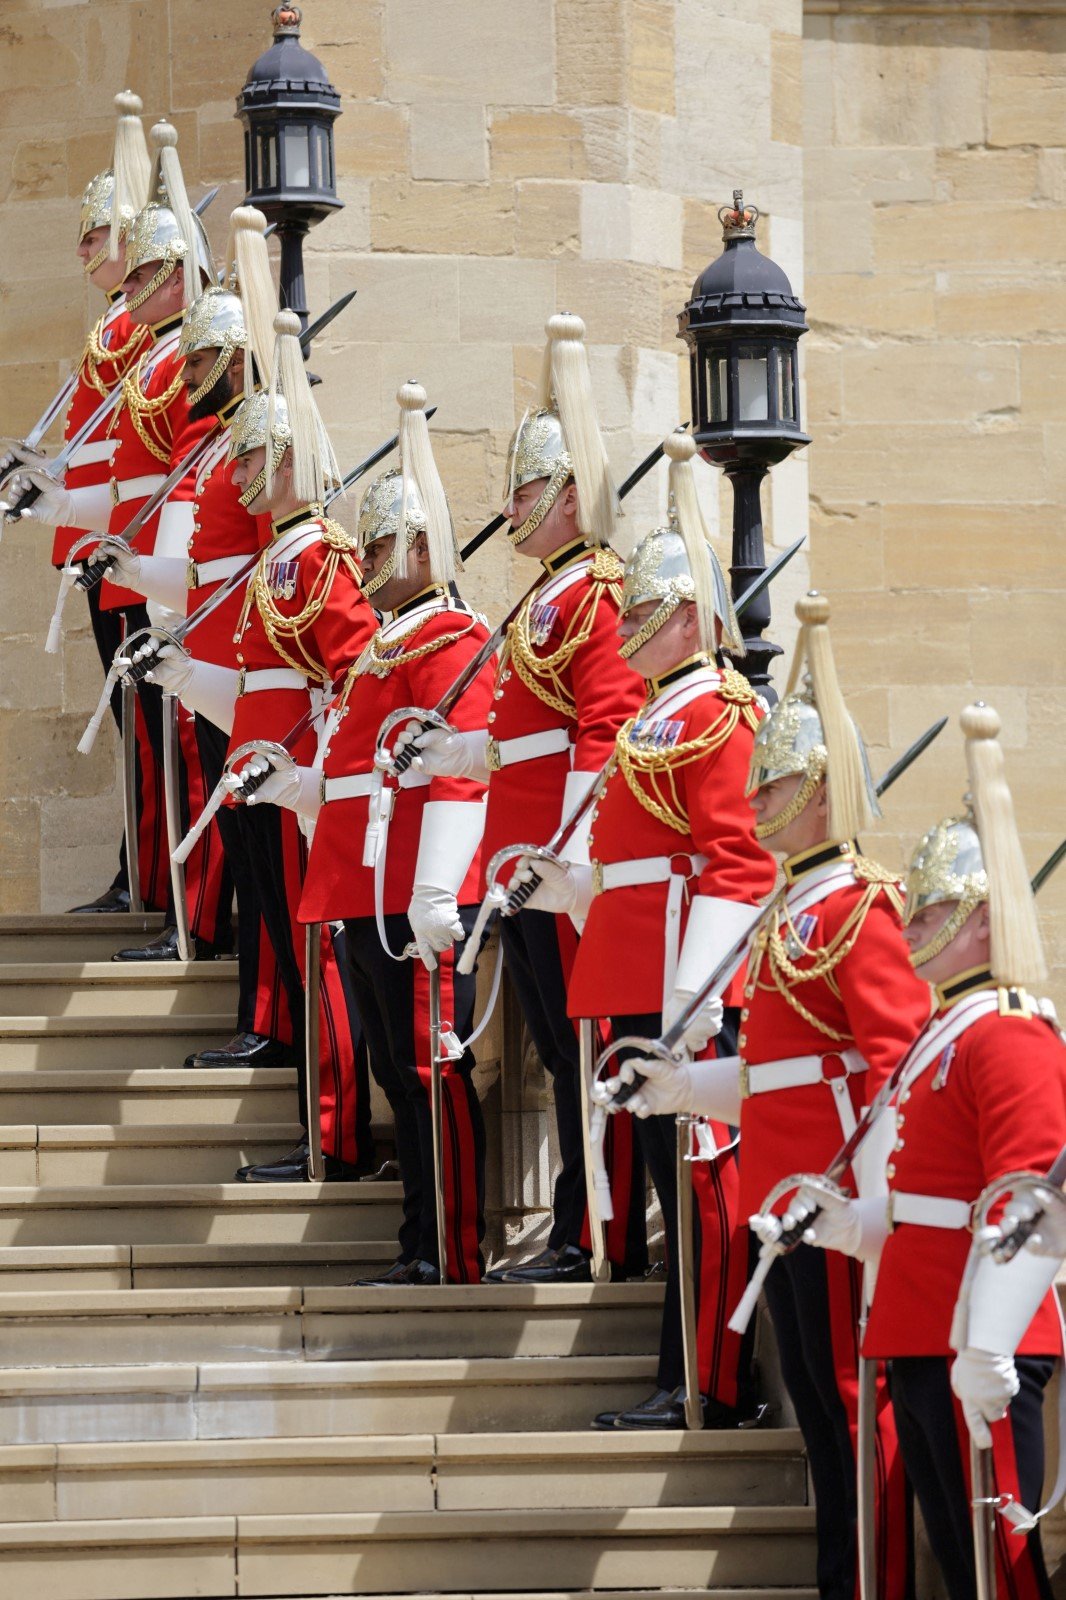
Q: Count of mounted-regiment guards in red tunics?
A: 9